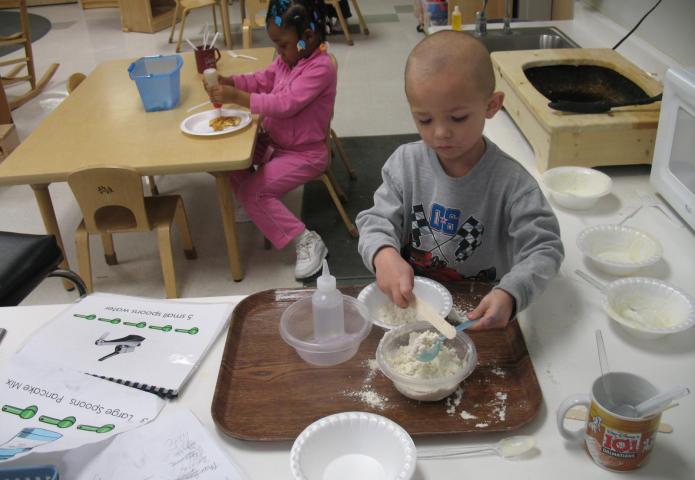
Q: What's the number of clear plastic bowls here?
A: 2